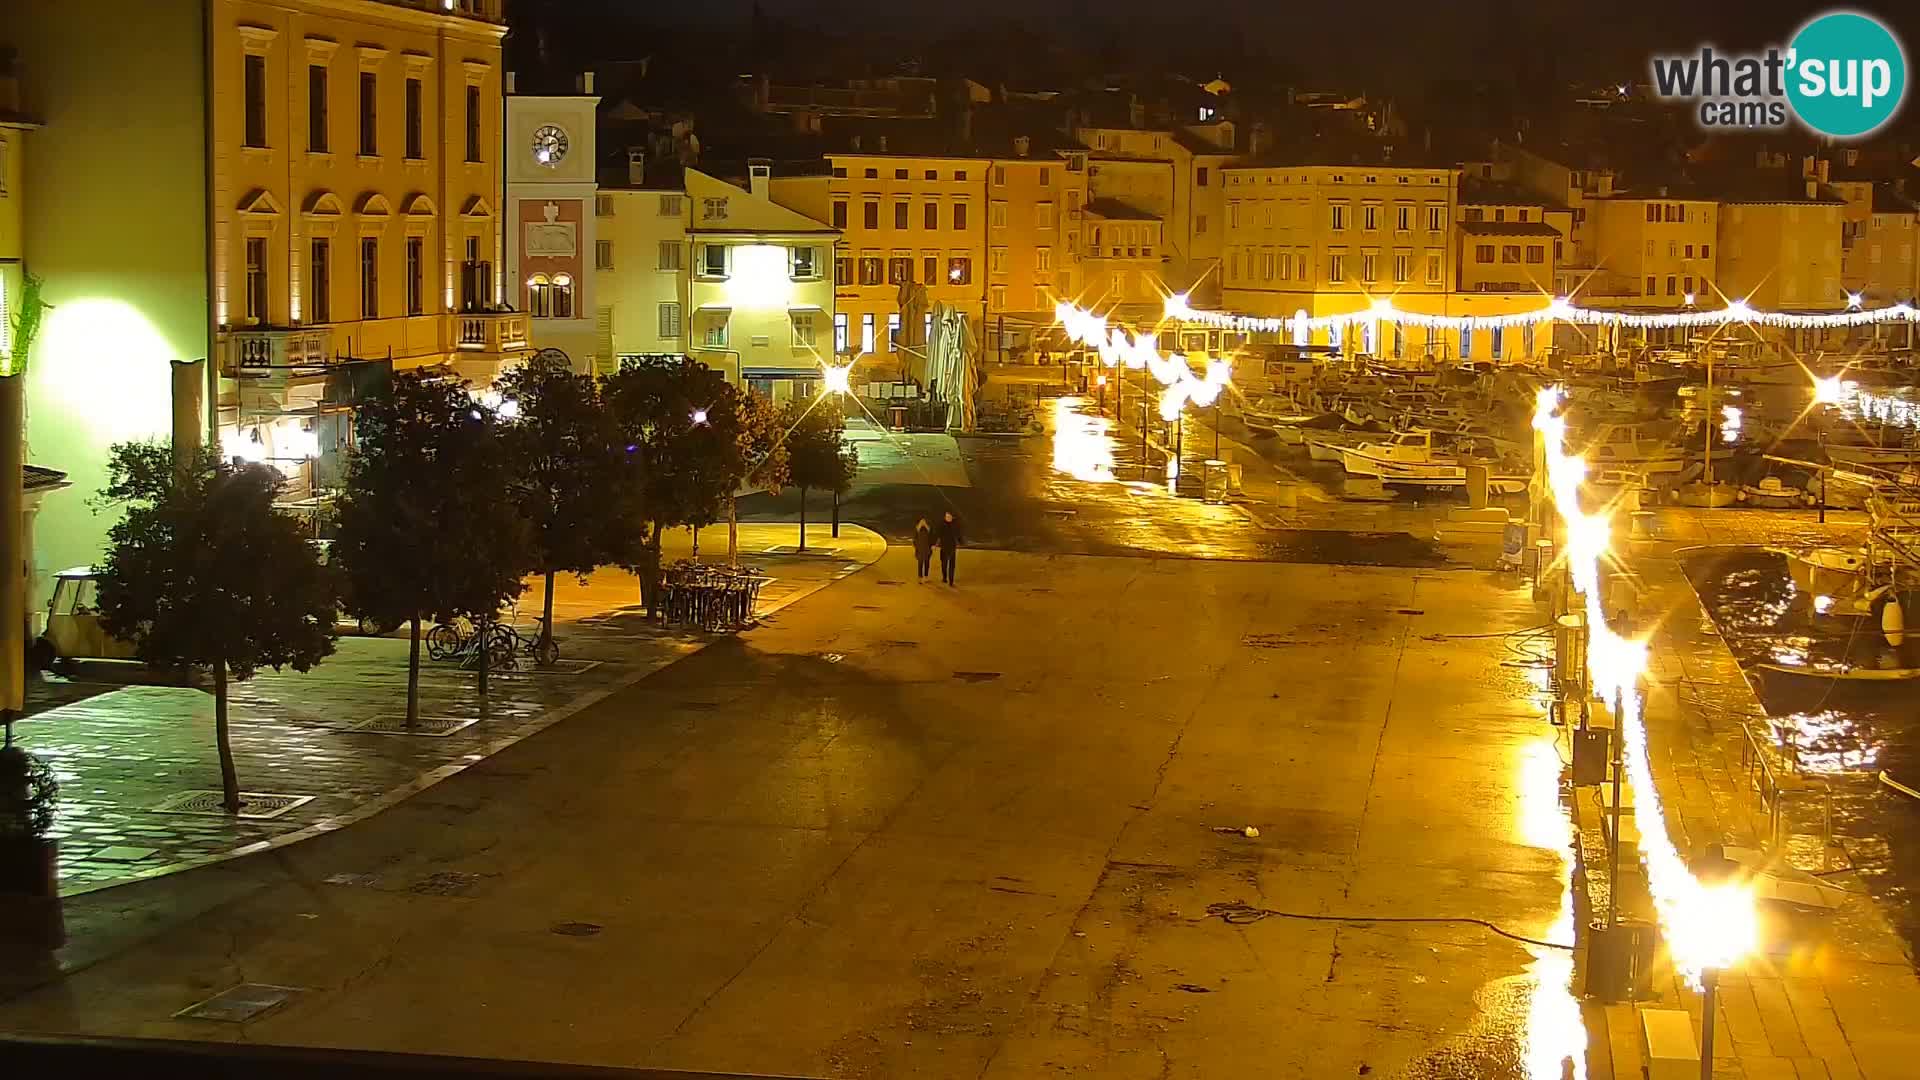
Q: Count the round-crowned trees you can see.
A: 6